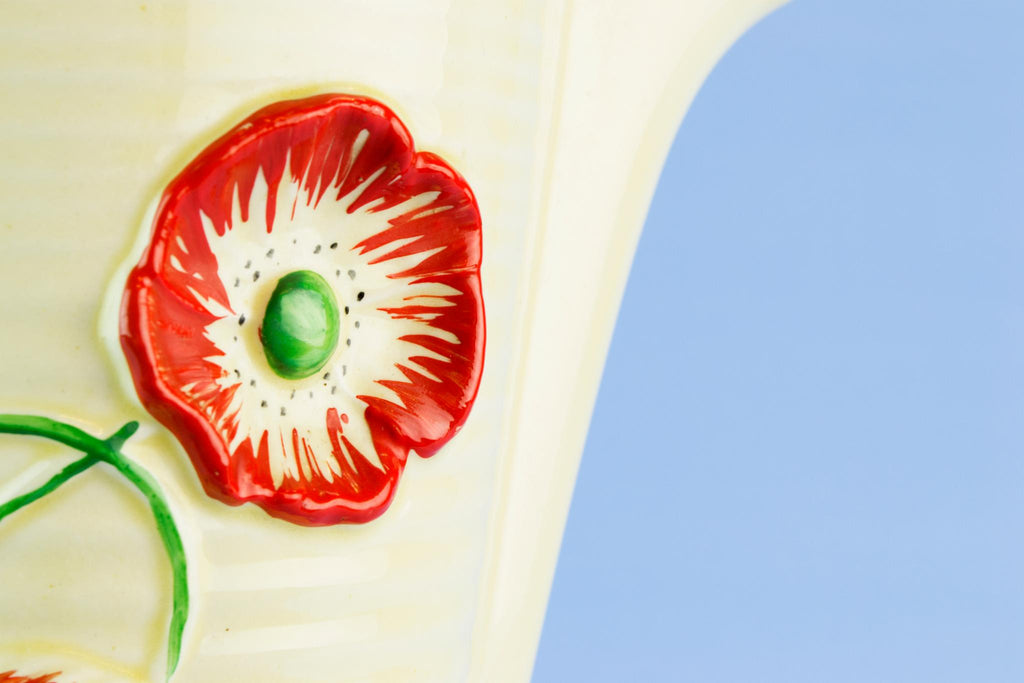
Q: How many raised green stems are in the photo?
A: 2